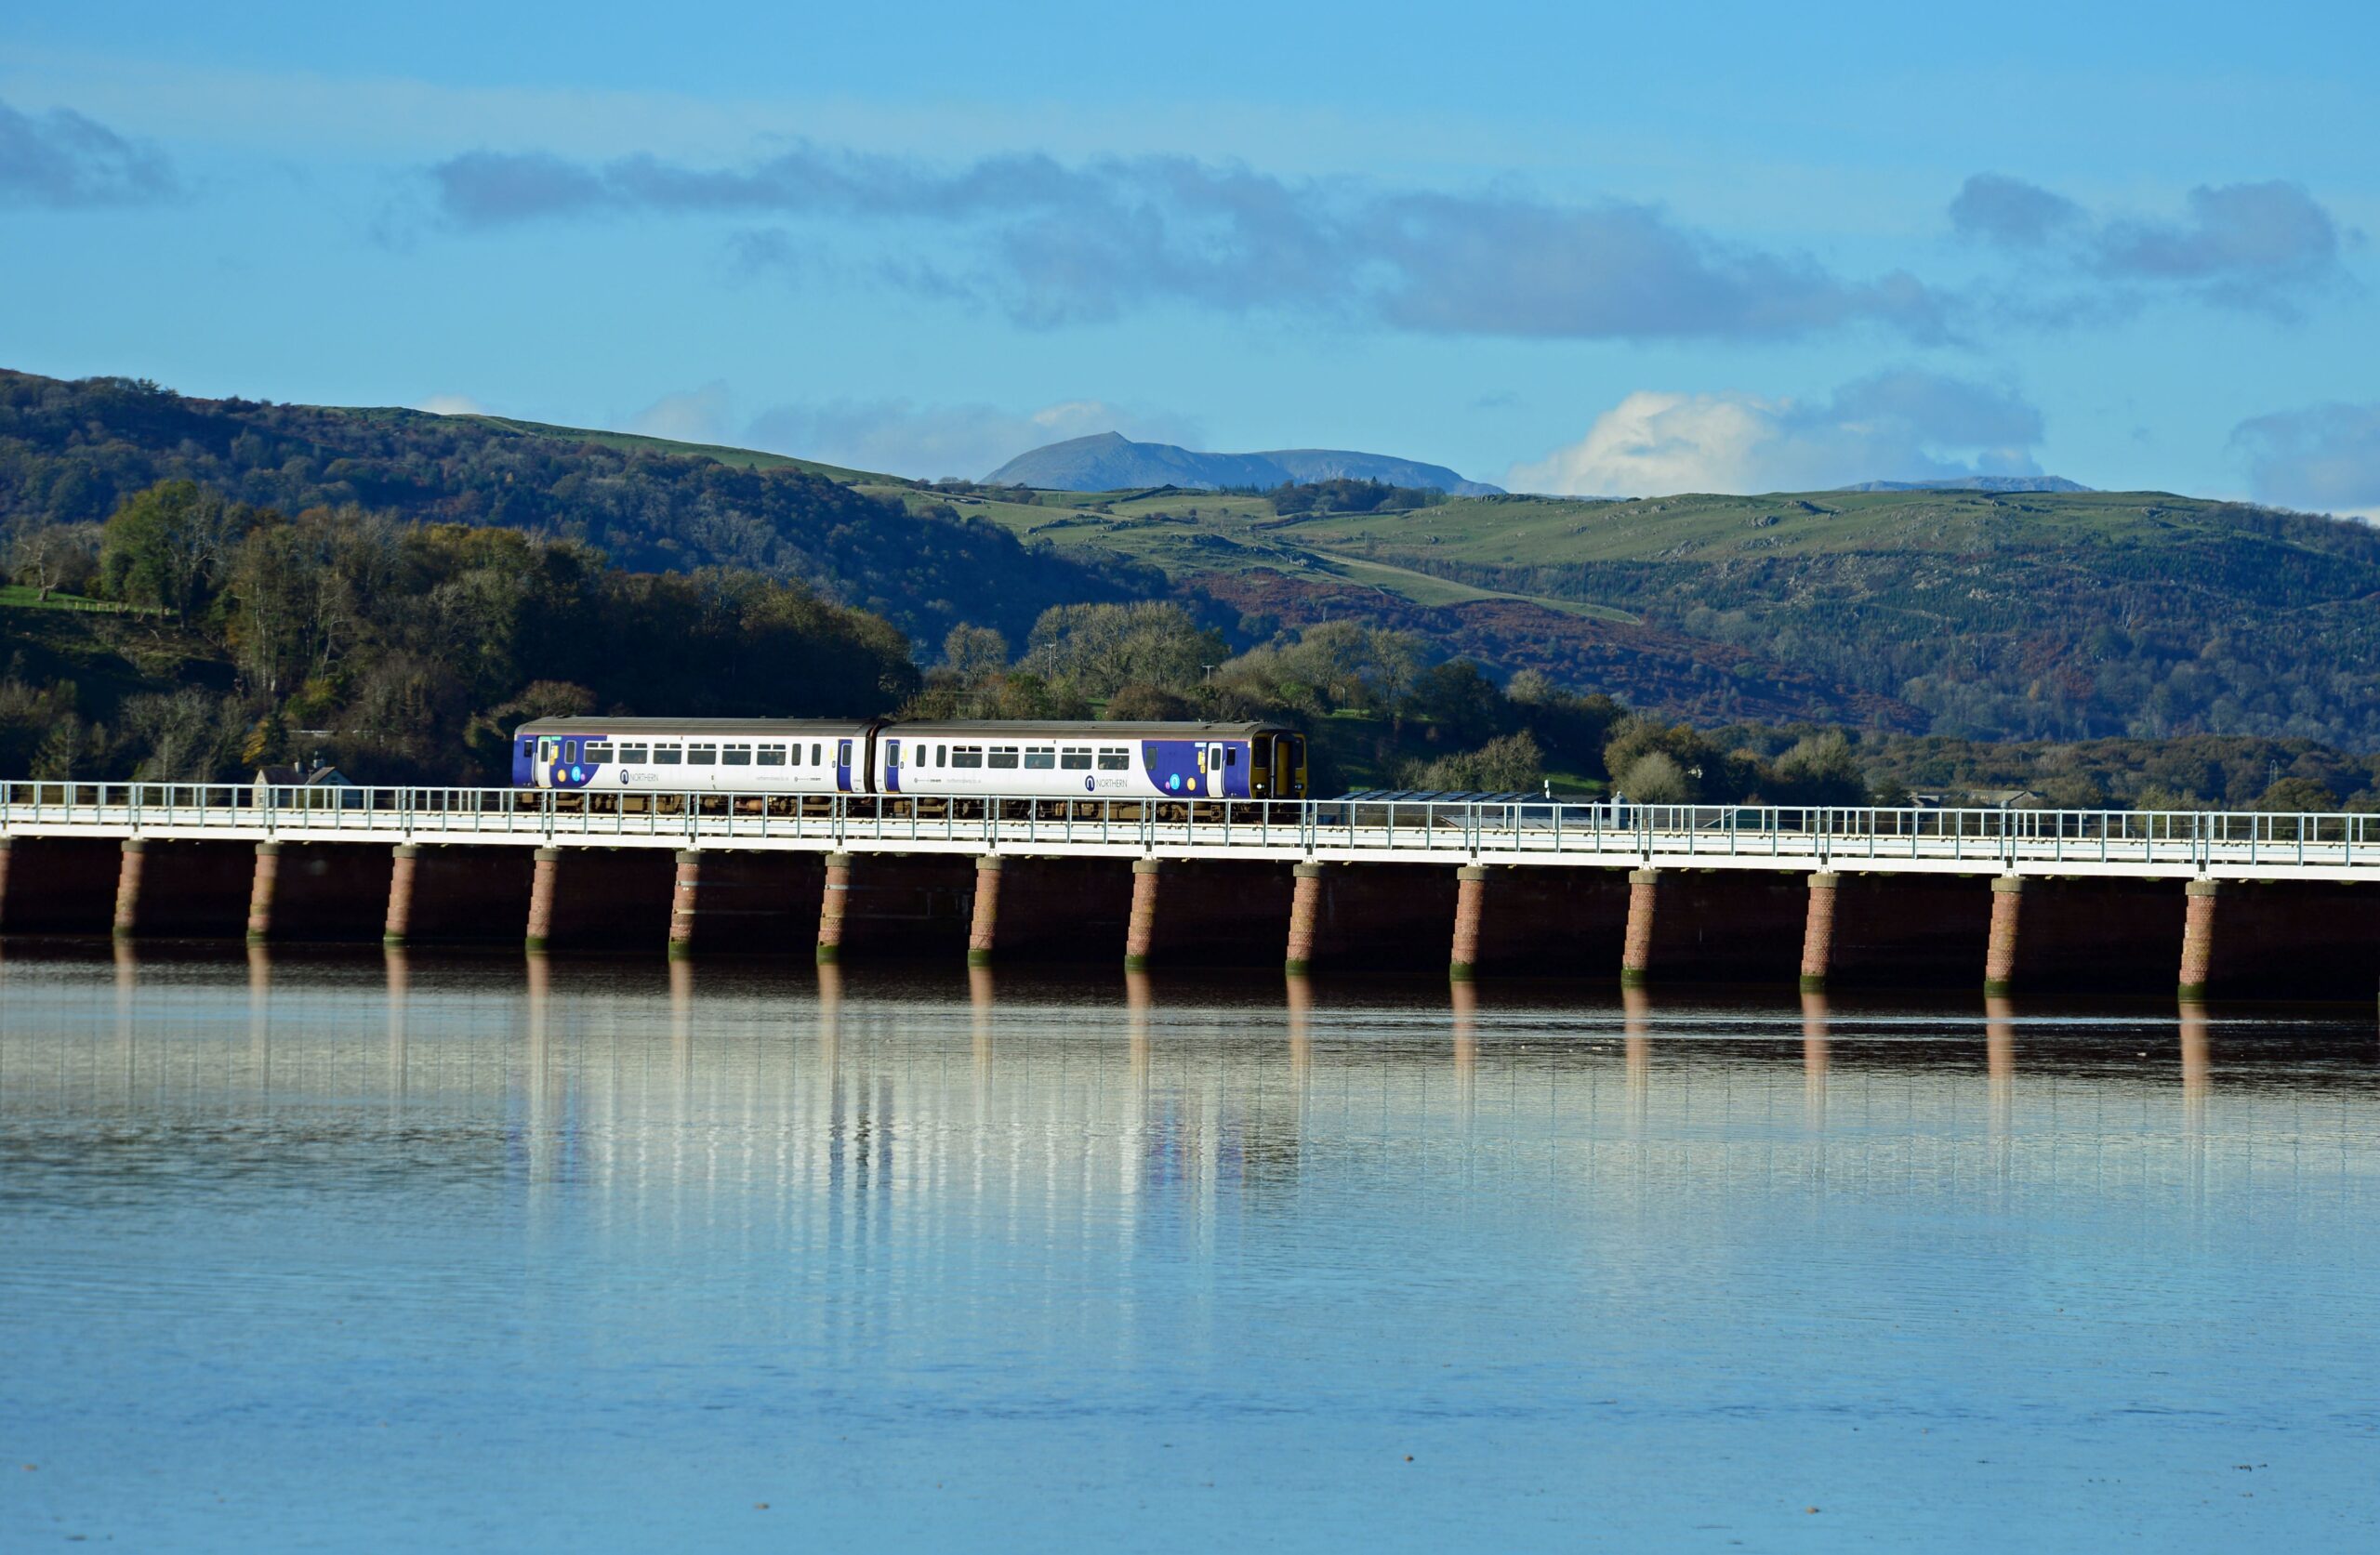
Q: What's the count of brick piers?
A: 15